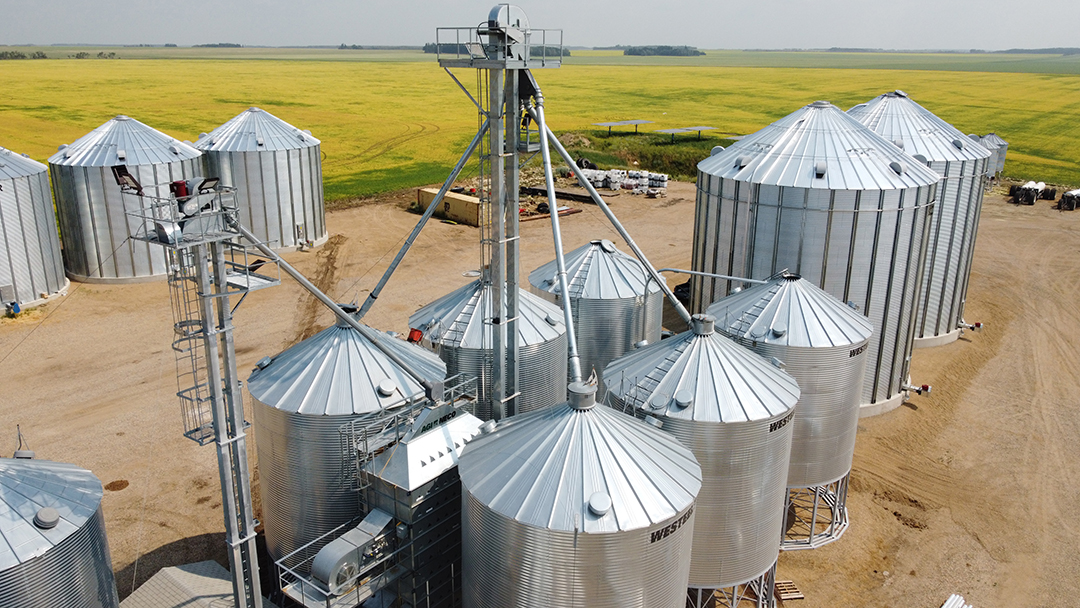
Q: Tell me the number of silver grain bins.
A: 14